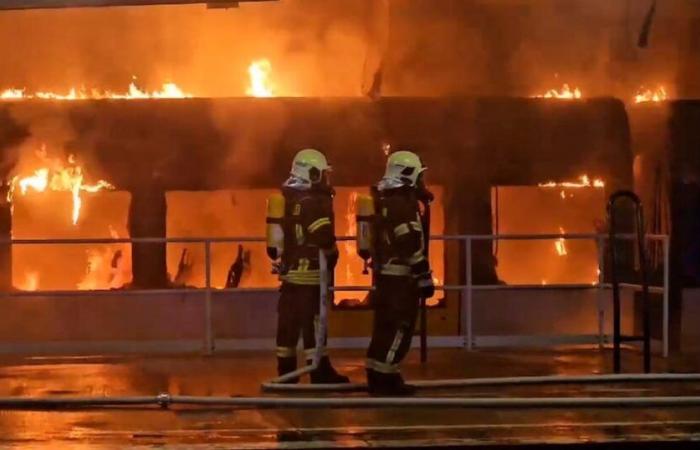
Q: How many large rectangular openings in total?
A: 4